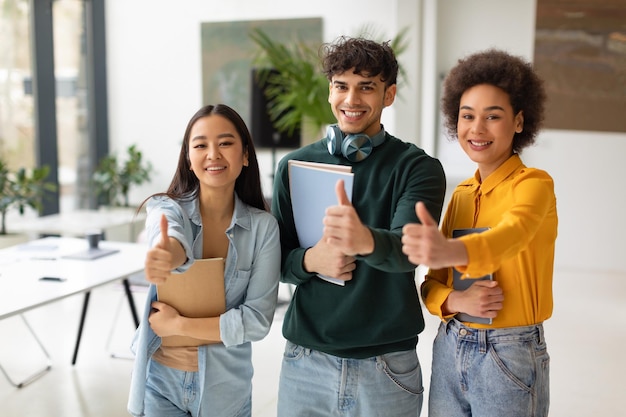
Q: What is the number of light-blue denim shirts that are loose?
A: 1